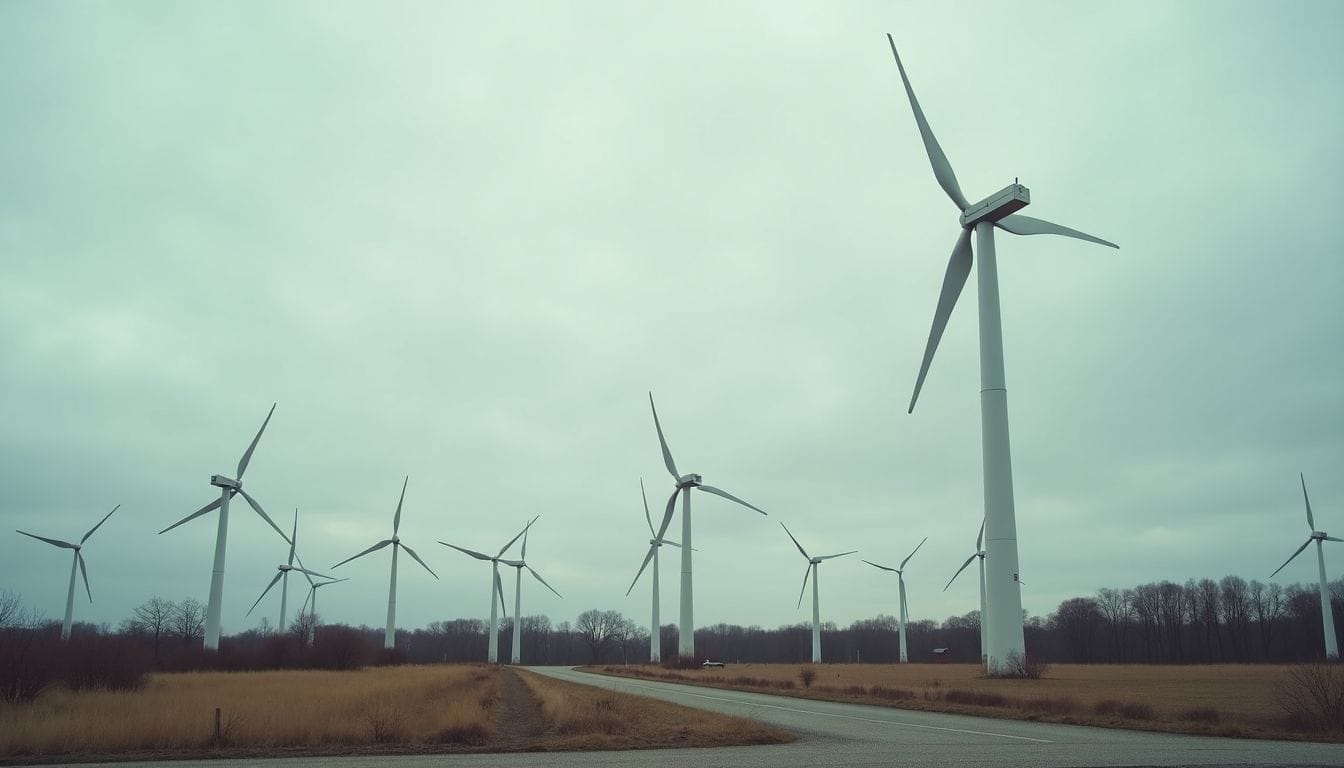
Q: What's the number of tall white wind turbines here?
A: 14